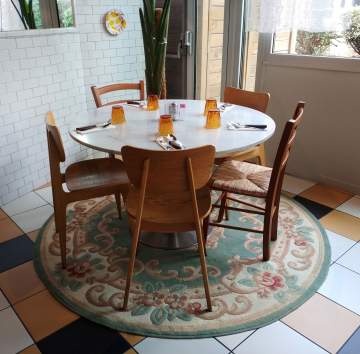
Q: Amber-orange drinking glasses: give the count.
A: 5